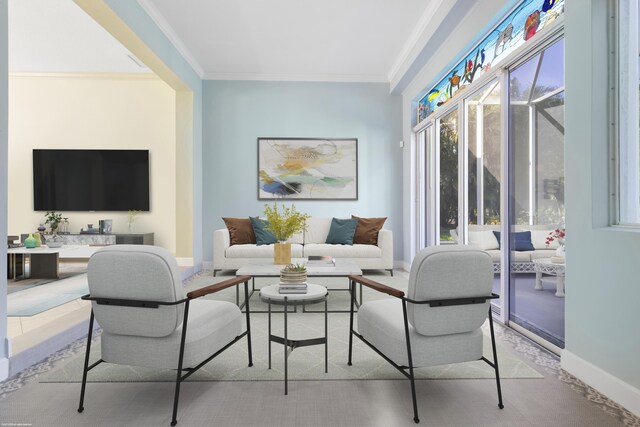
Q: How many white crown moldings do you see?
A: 3